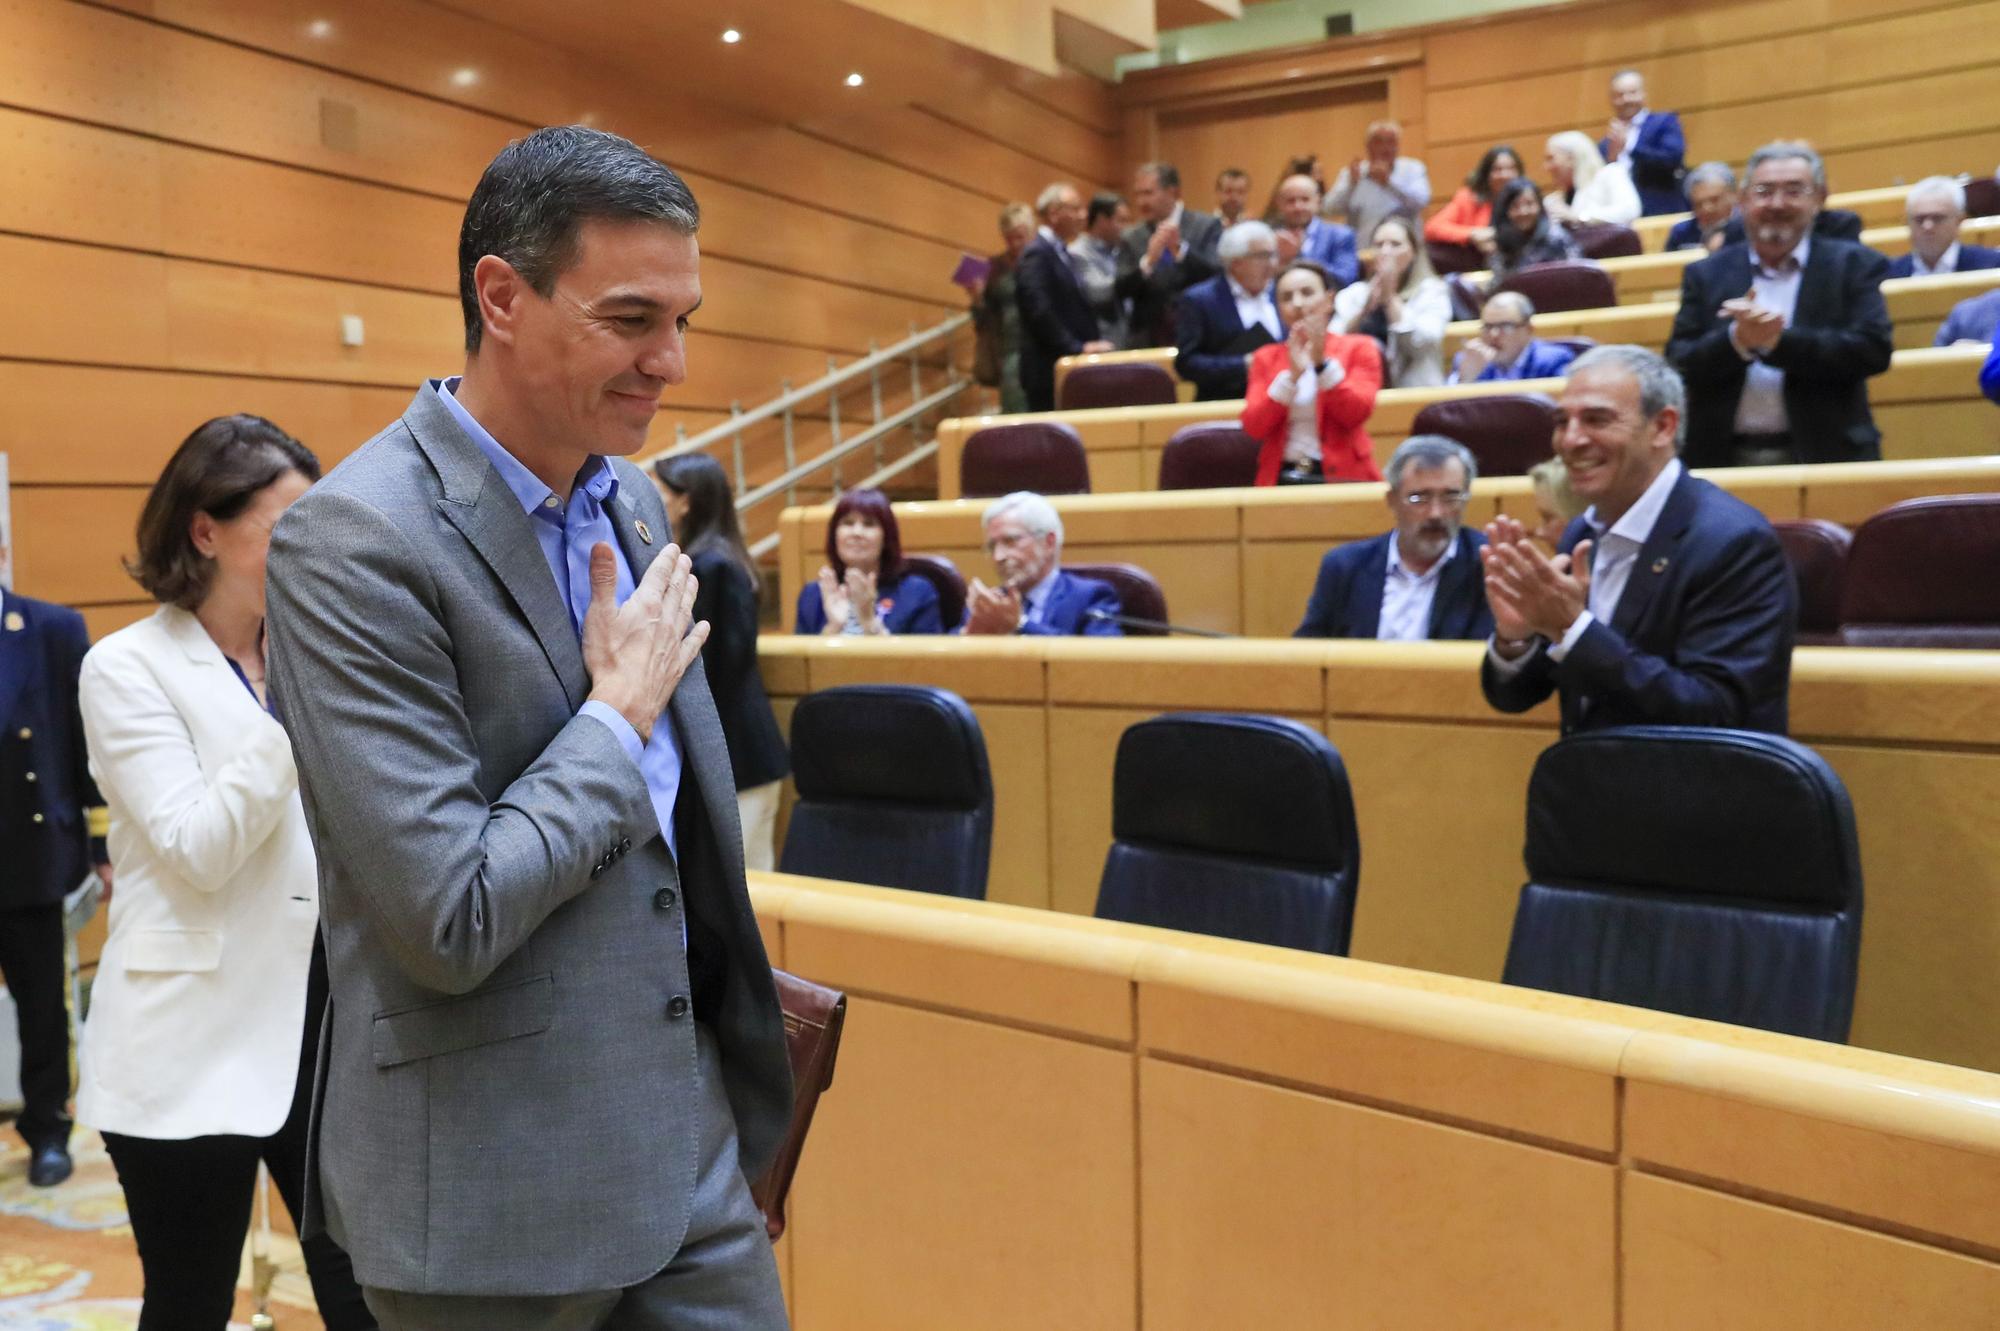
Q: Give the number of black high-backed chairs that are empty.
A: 3